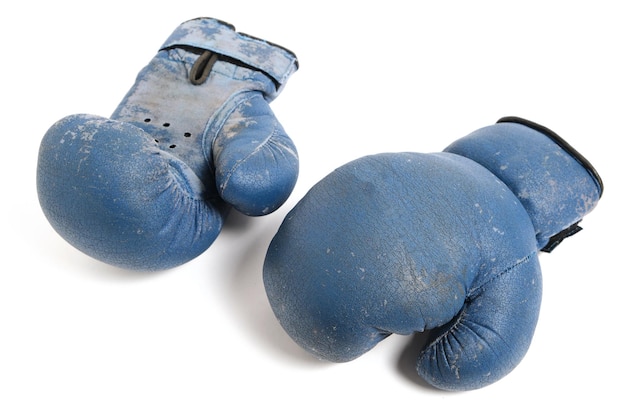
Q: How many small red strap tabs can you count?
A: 0